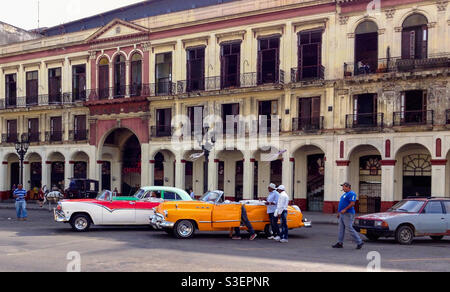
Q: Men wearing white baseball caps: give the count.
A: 2